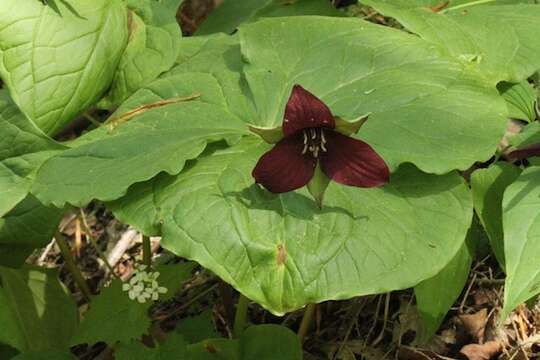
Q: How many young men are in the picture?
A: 0